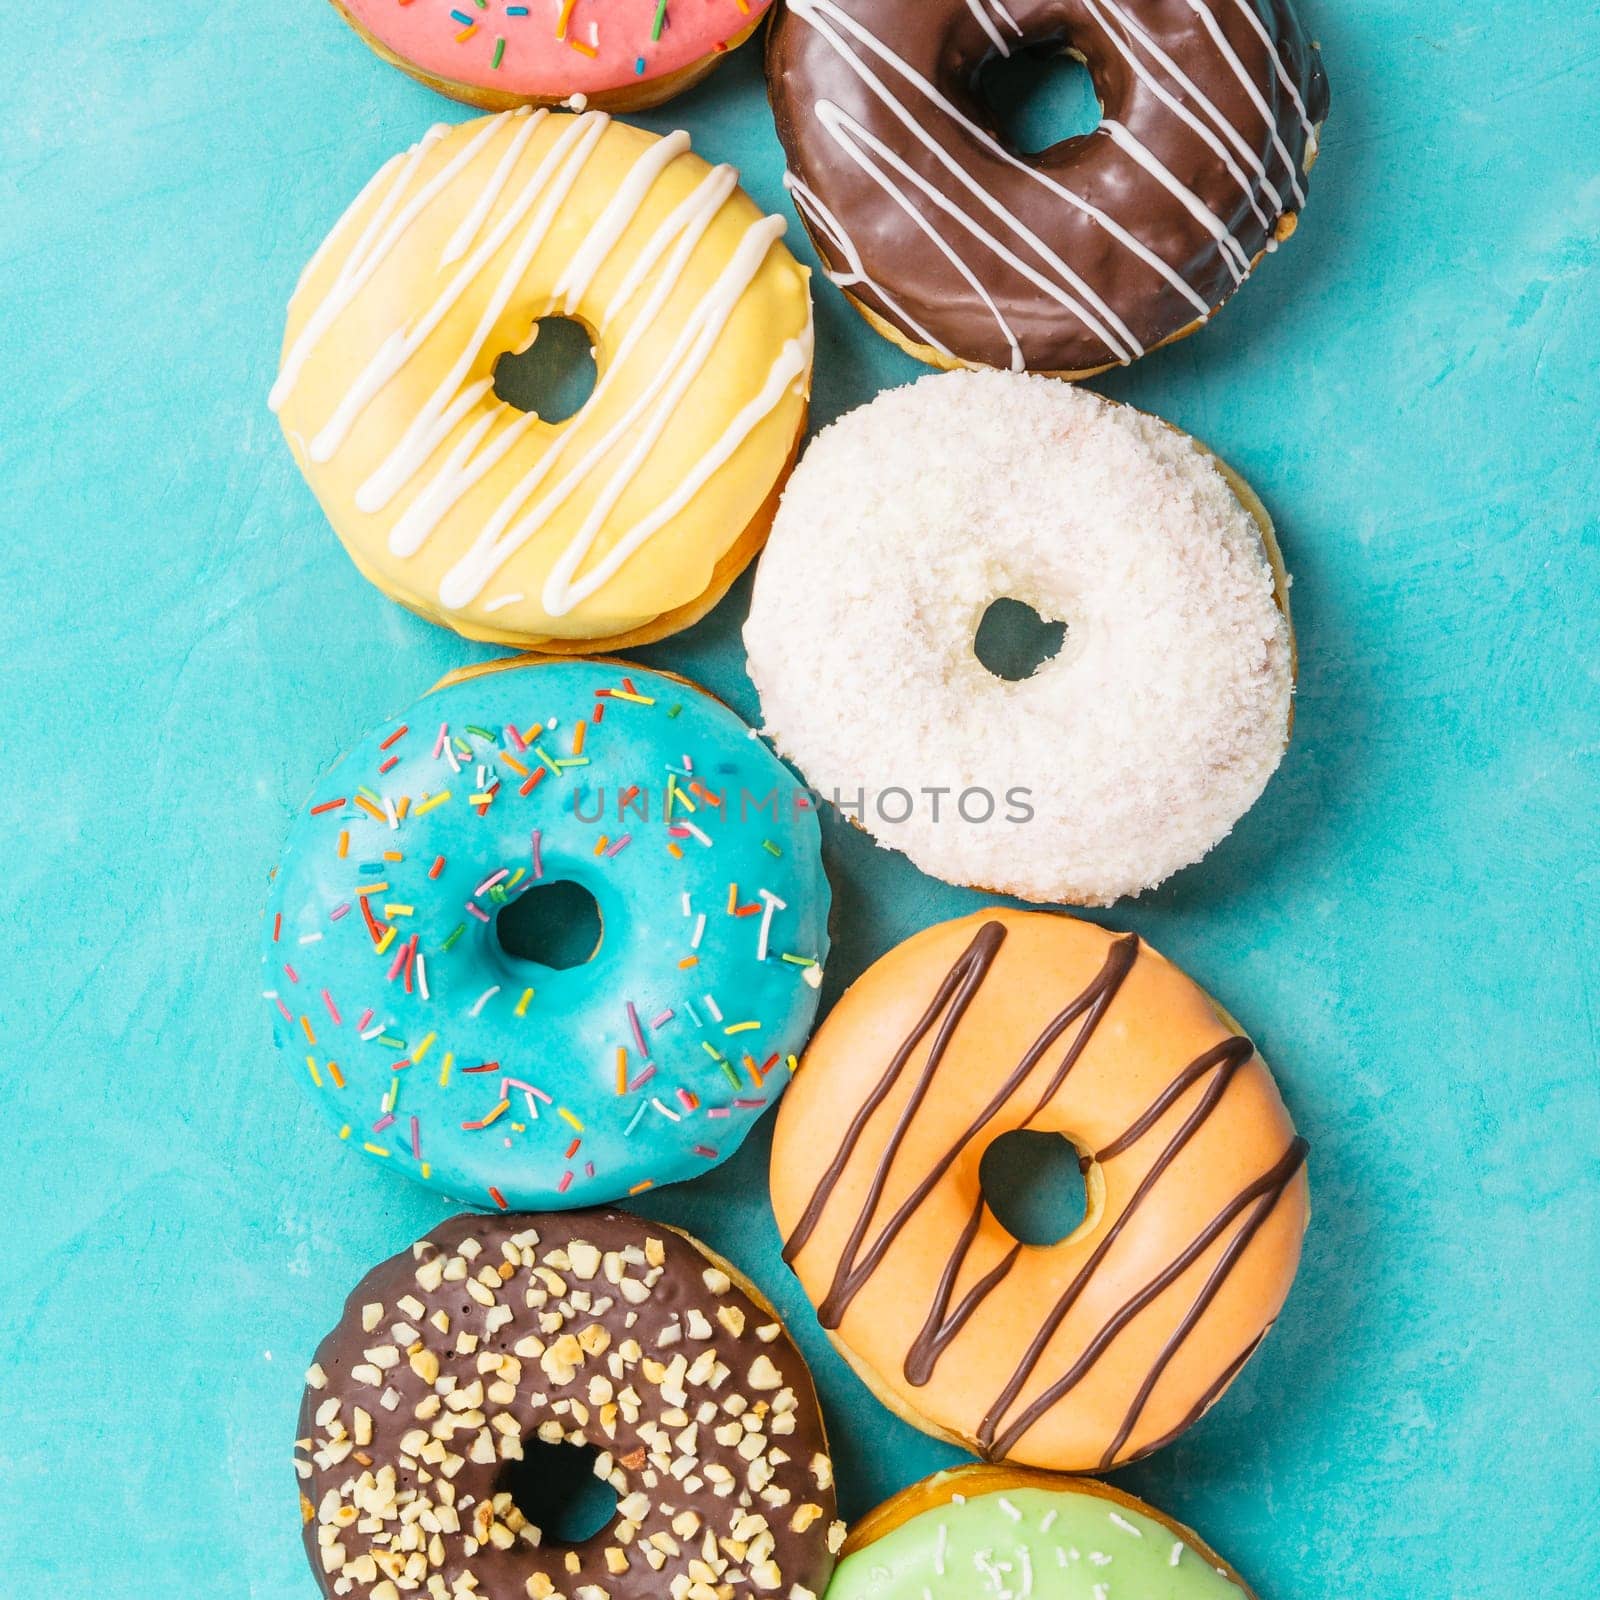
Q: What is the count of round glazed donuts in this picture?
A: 8